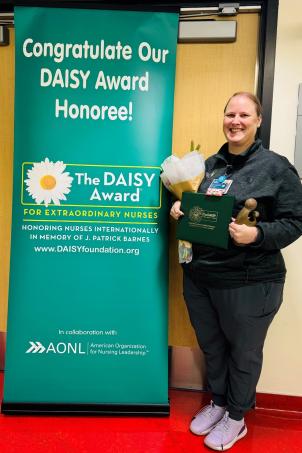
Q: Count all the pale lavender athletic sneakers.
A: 2